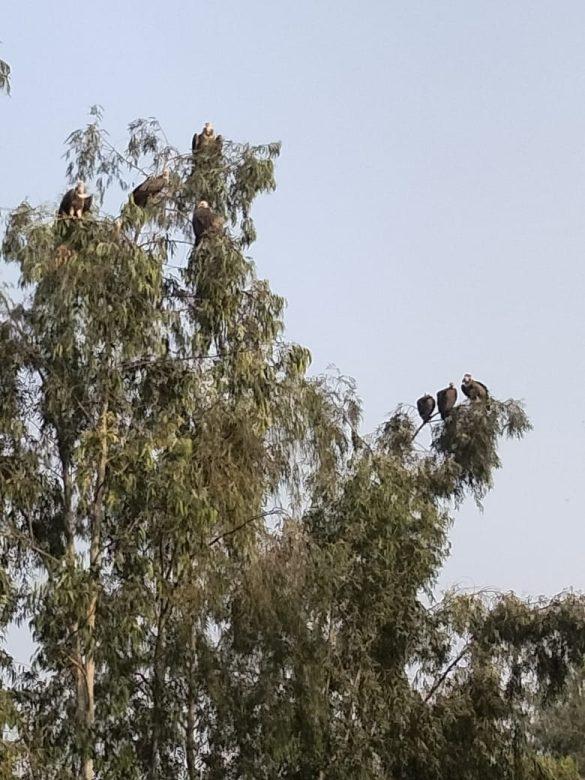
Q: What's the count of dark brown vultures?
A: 7